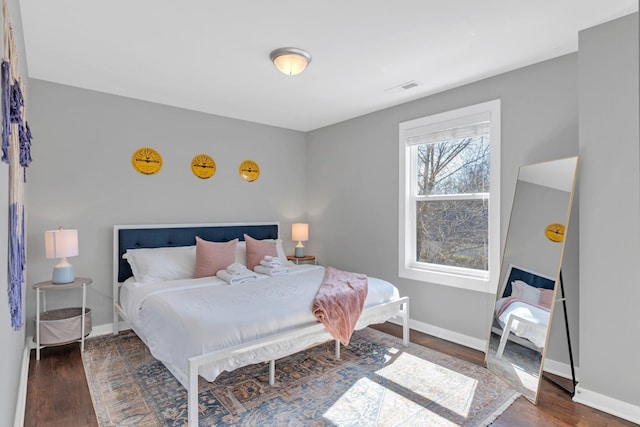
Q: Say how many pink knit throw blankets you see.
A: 1